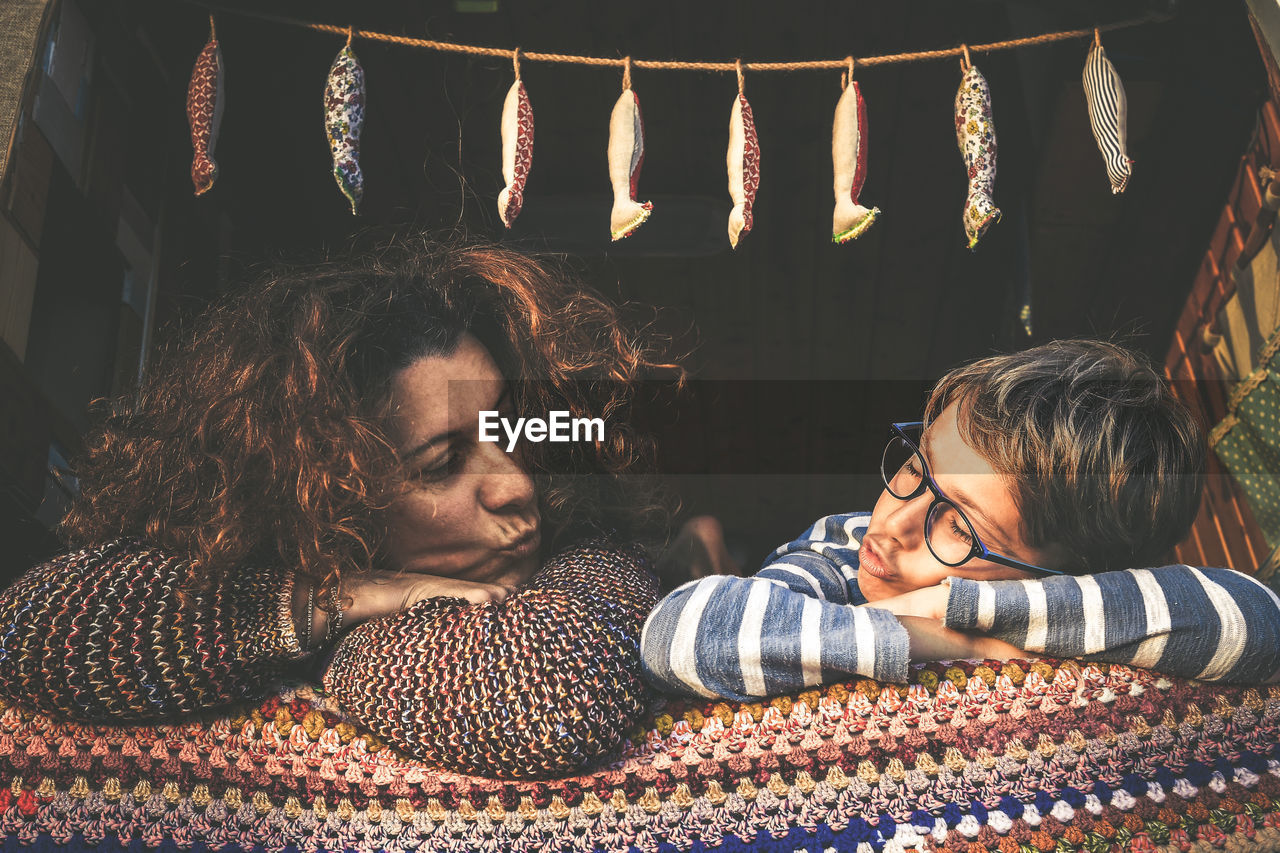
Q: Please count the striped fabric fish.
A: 1